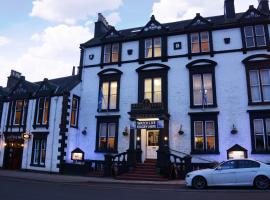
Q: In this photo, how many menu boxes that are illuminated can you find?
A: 2